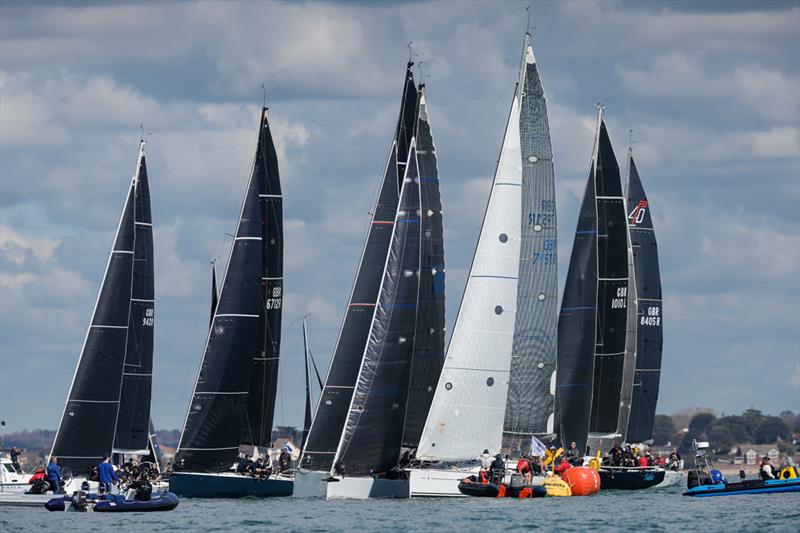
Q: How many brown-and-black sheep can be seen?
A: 0